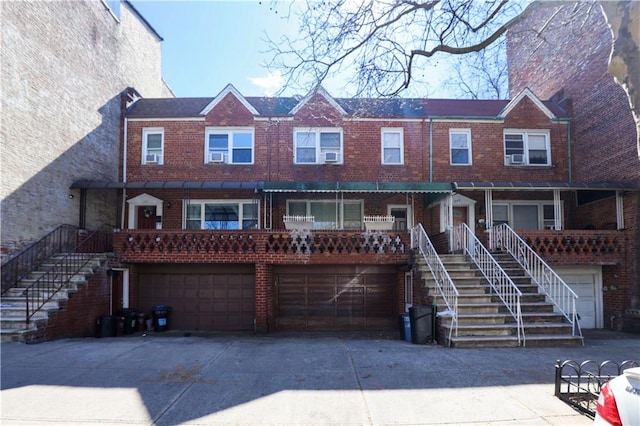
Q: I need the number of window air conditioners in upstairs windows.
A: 4